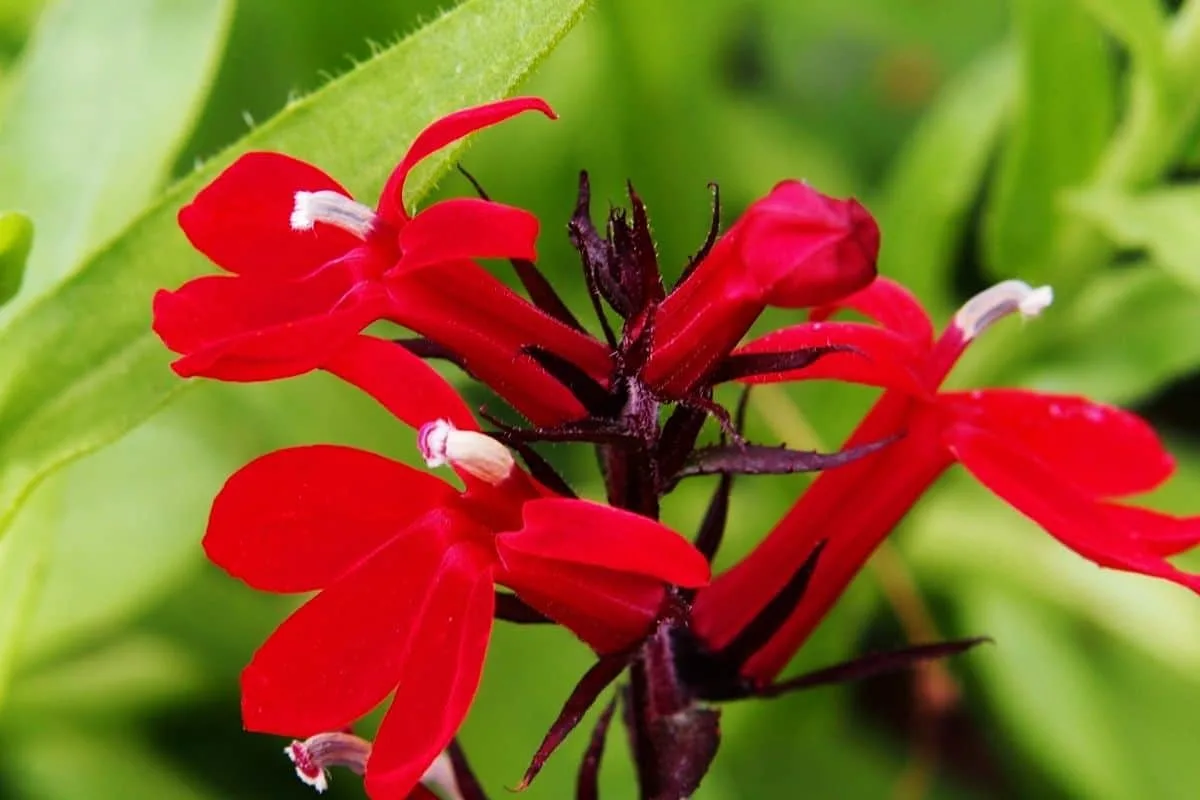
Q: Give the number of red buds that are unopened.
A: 1